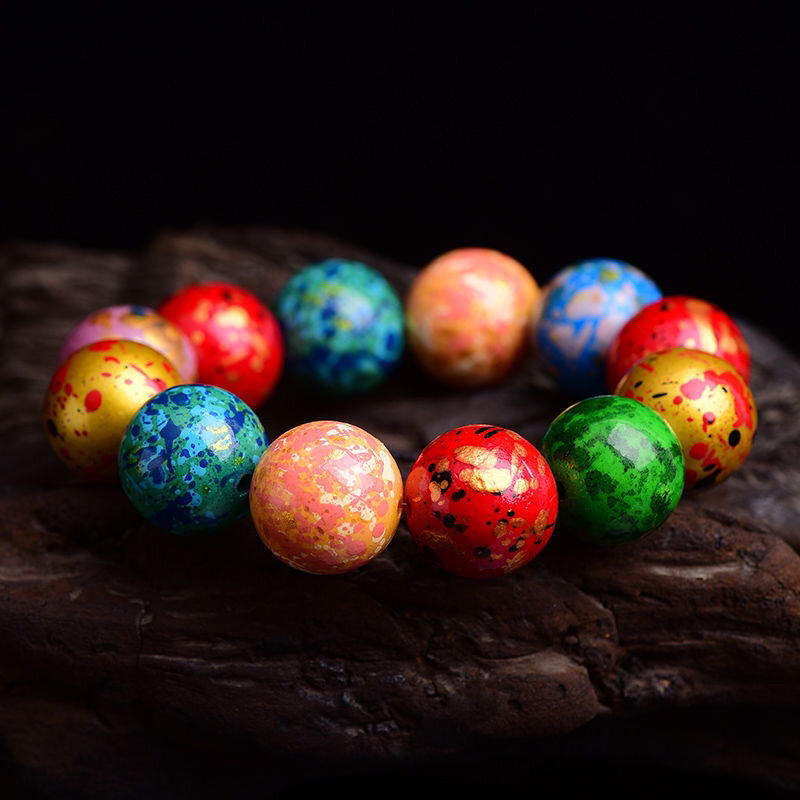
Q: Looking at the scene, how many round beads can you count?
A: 12